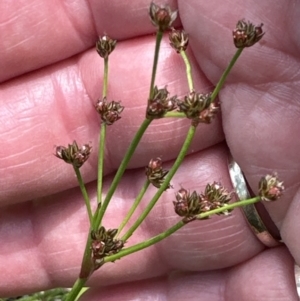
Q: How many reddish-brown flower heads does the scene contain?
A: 13